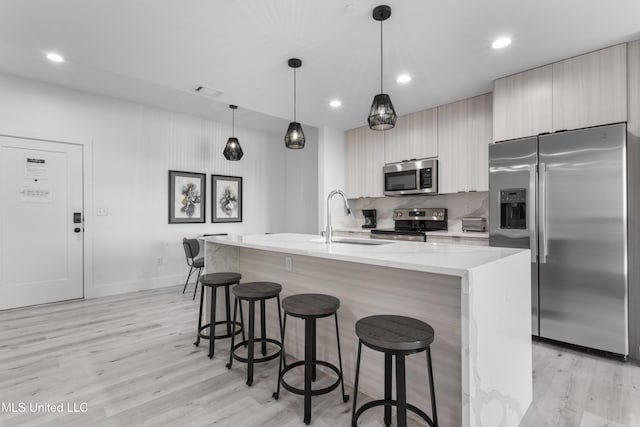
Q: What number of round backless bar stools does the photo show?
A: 4